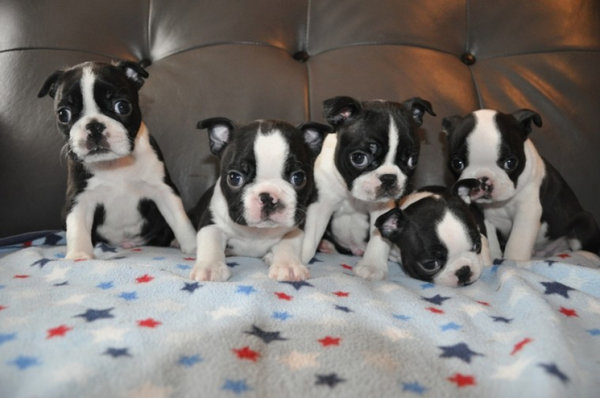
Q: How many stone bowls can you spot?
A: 0